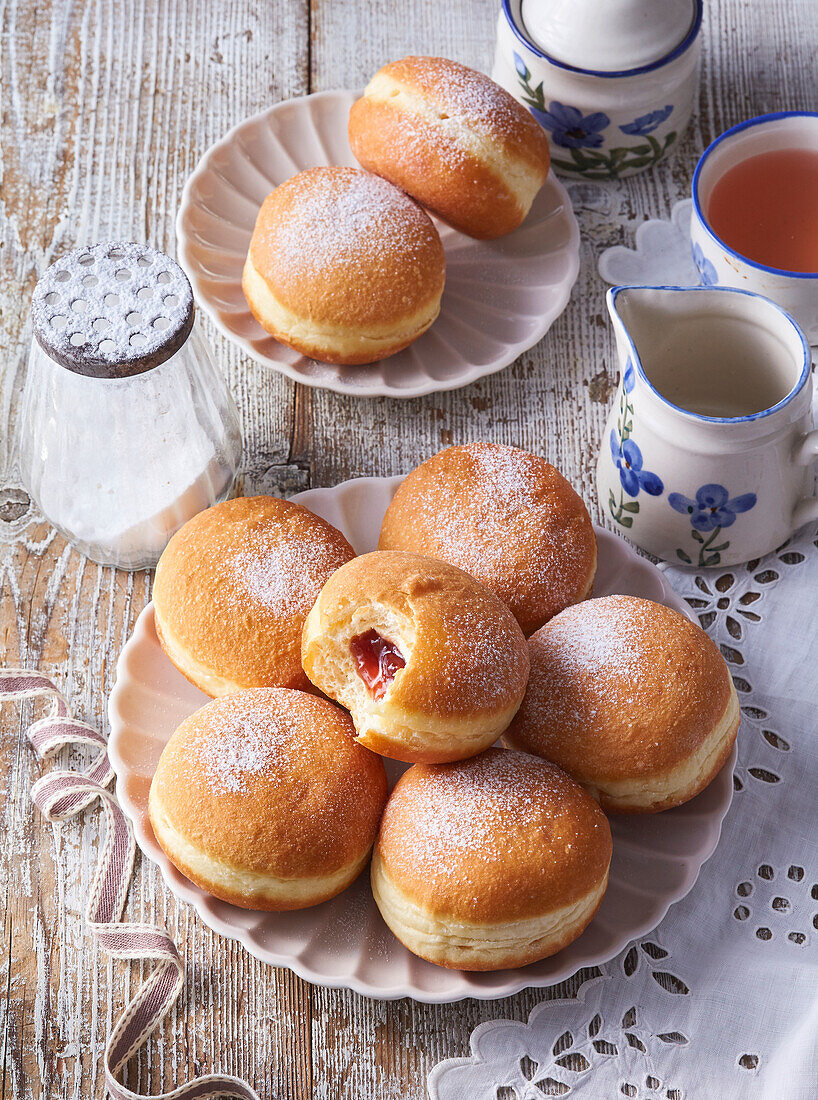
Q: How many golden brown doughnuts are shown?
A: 8